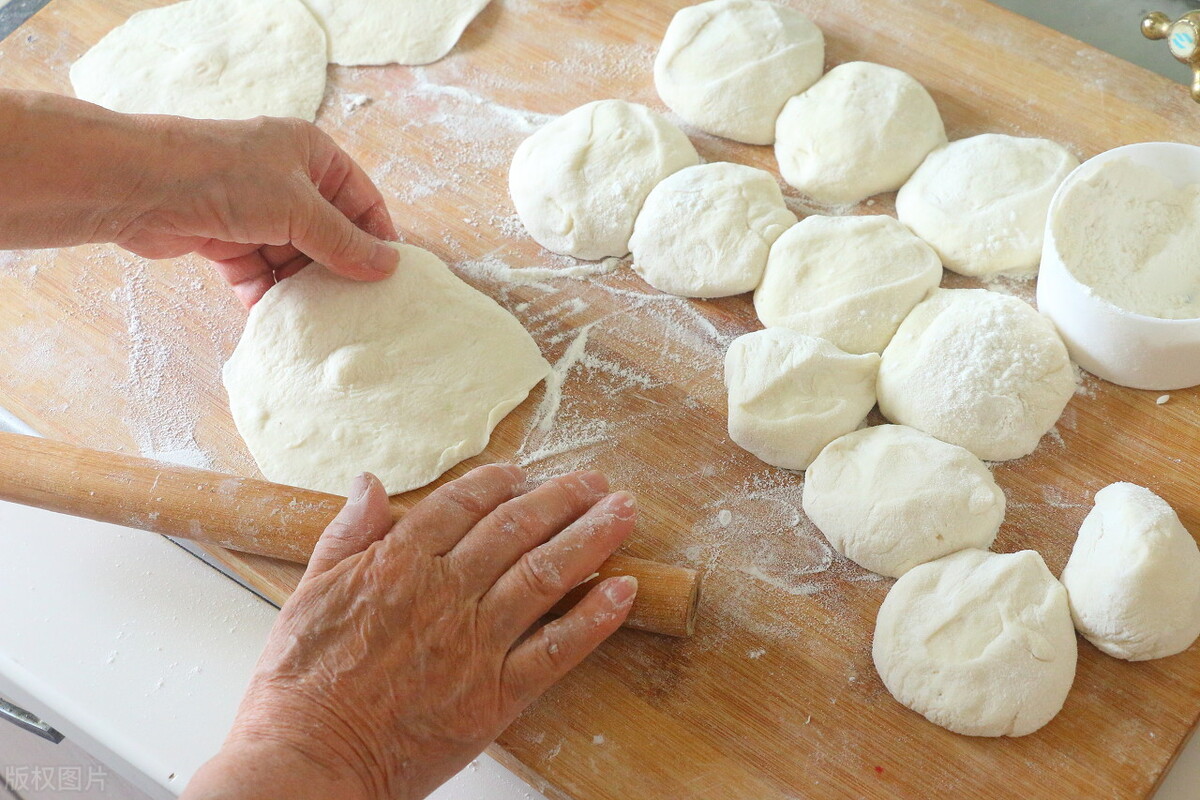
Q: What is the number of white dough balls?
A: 11